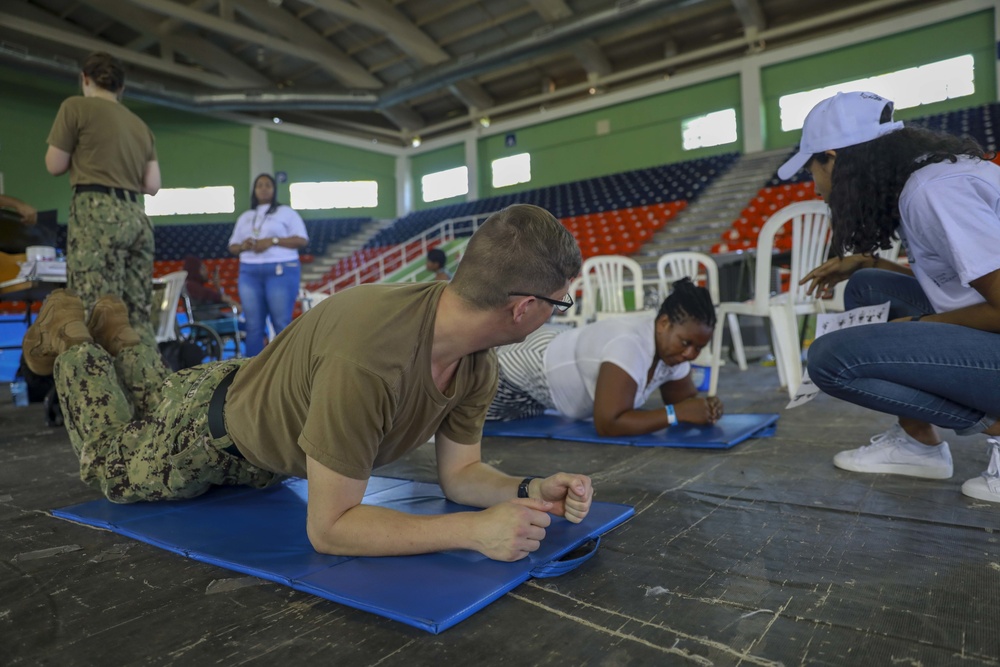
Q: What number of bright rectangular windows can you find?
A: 6